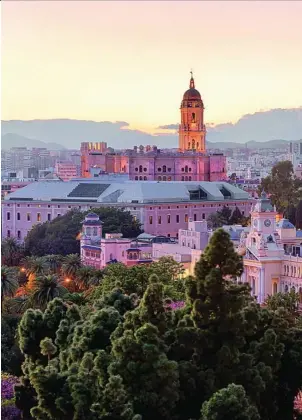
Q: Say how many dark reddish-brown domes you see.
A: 1